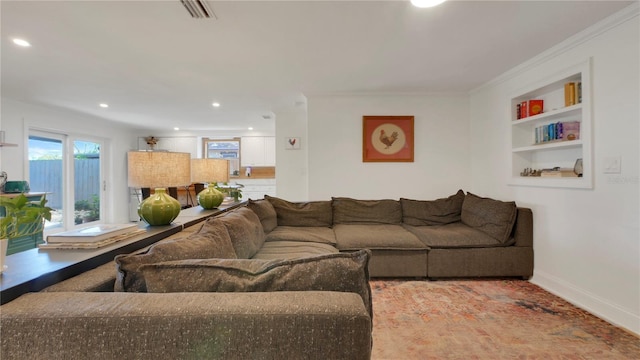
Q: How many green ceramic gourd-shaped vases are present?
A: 2